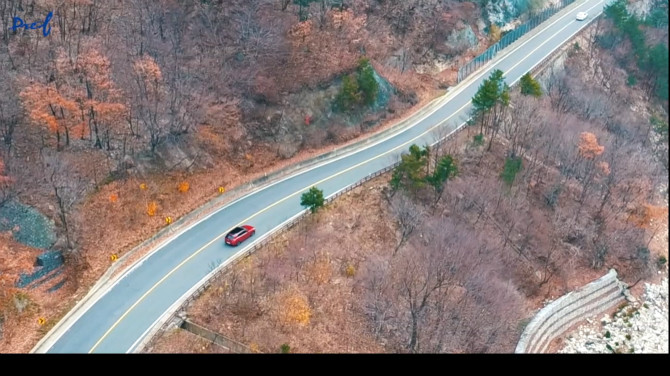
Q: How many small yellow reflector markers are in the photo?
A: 4